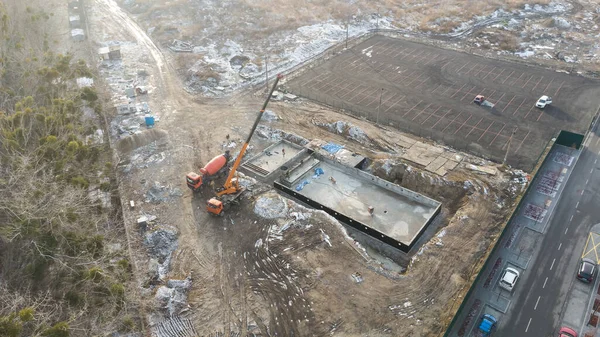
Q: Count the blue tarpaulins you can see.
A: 3